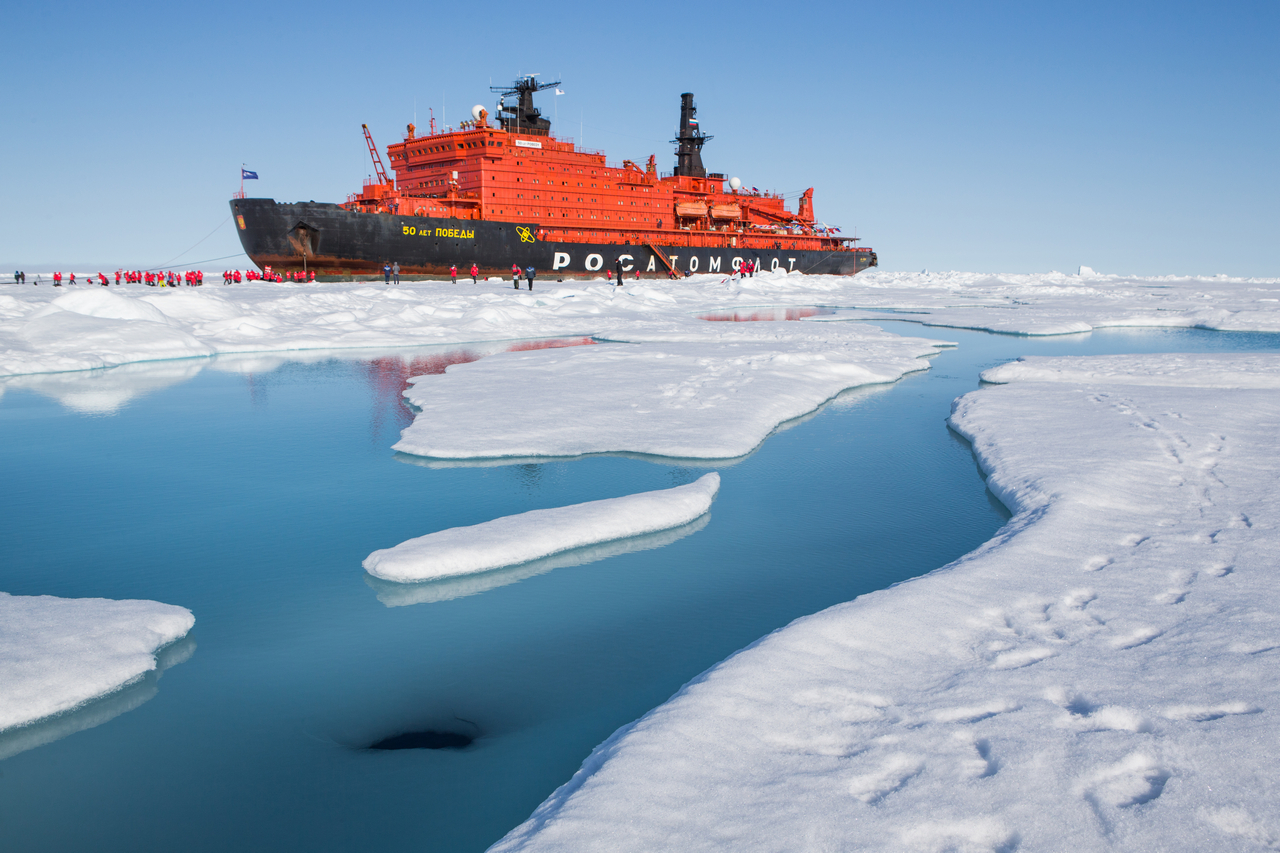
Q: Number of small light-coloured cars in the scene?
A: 0